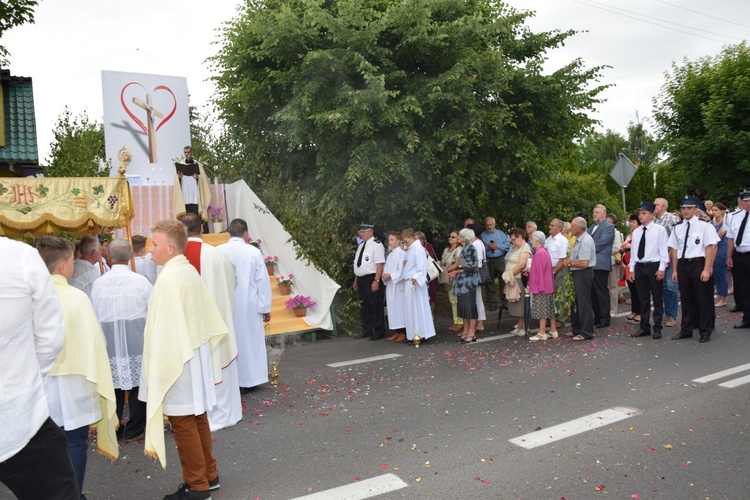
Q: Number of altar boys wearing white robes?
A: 2